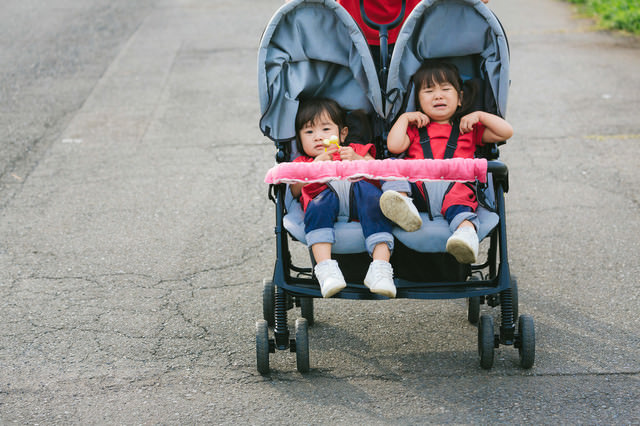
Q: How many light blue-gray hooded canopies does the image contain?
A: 2